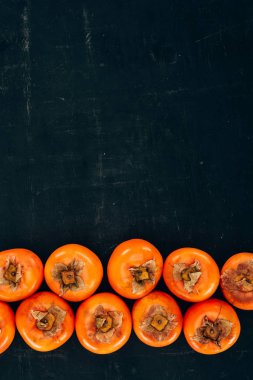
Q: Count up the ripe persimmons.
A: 10